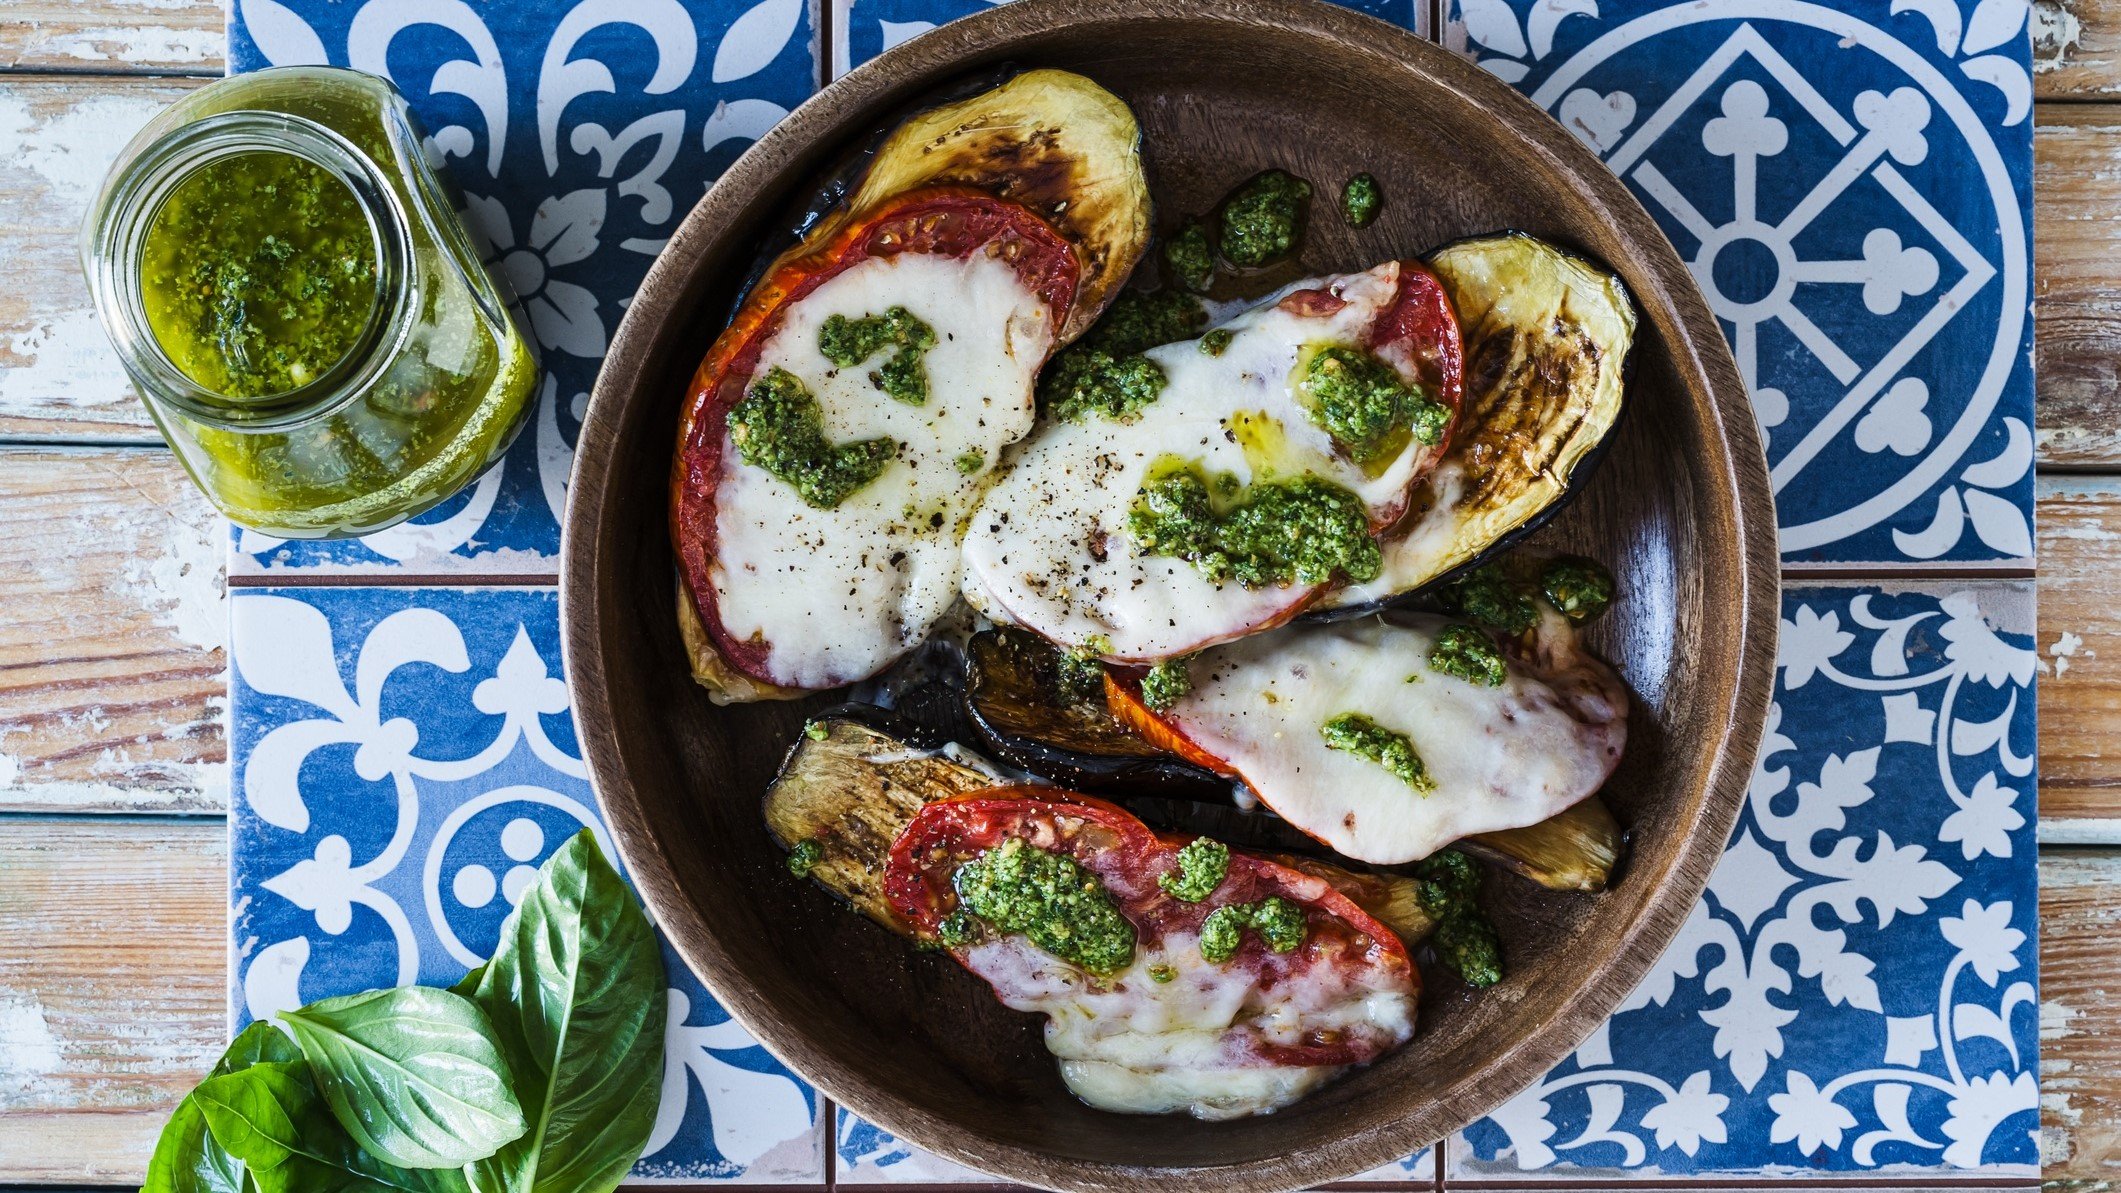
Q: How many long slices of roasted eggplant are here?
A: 4